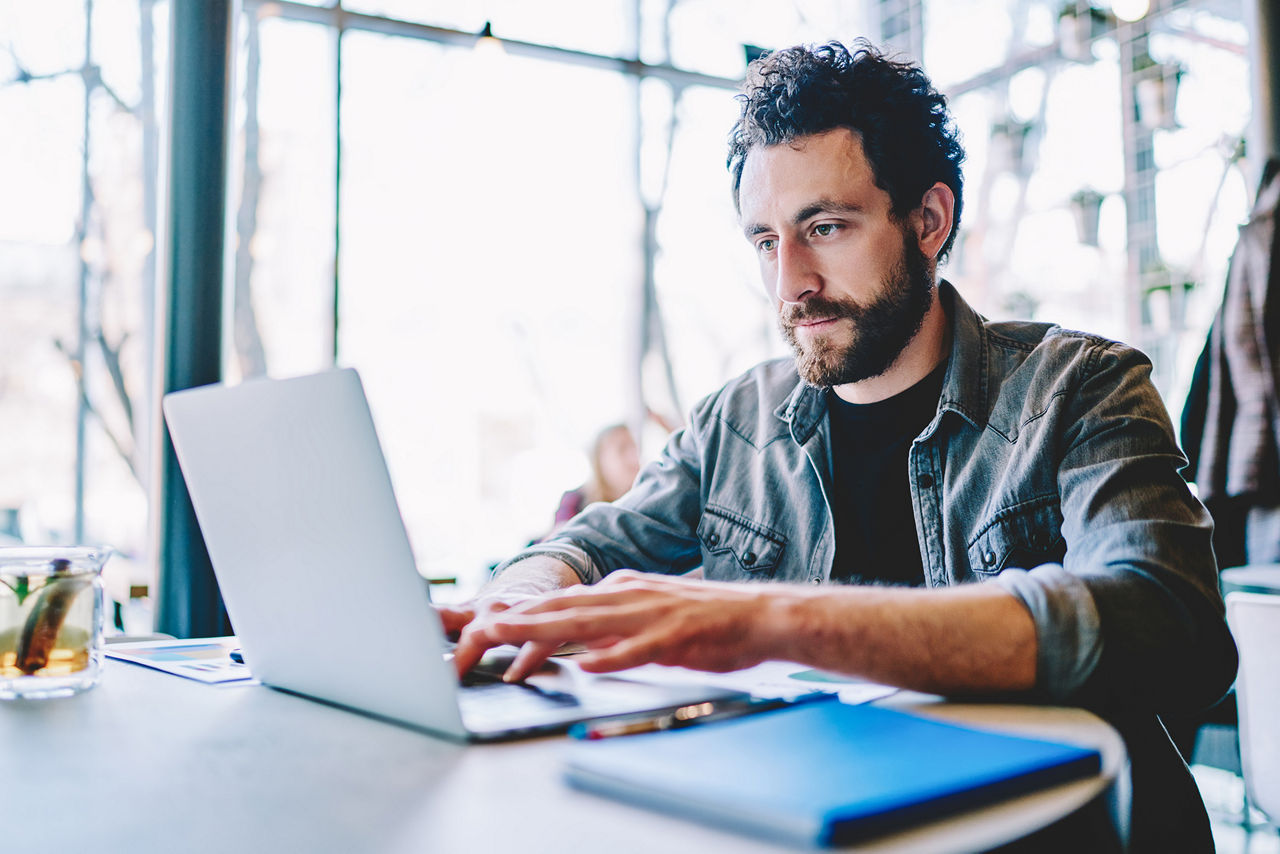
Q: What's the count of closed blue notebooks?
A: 1